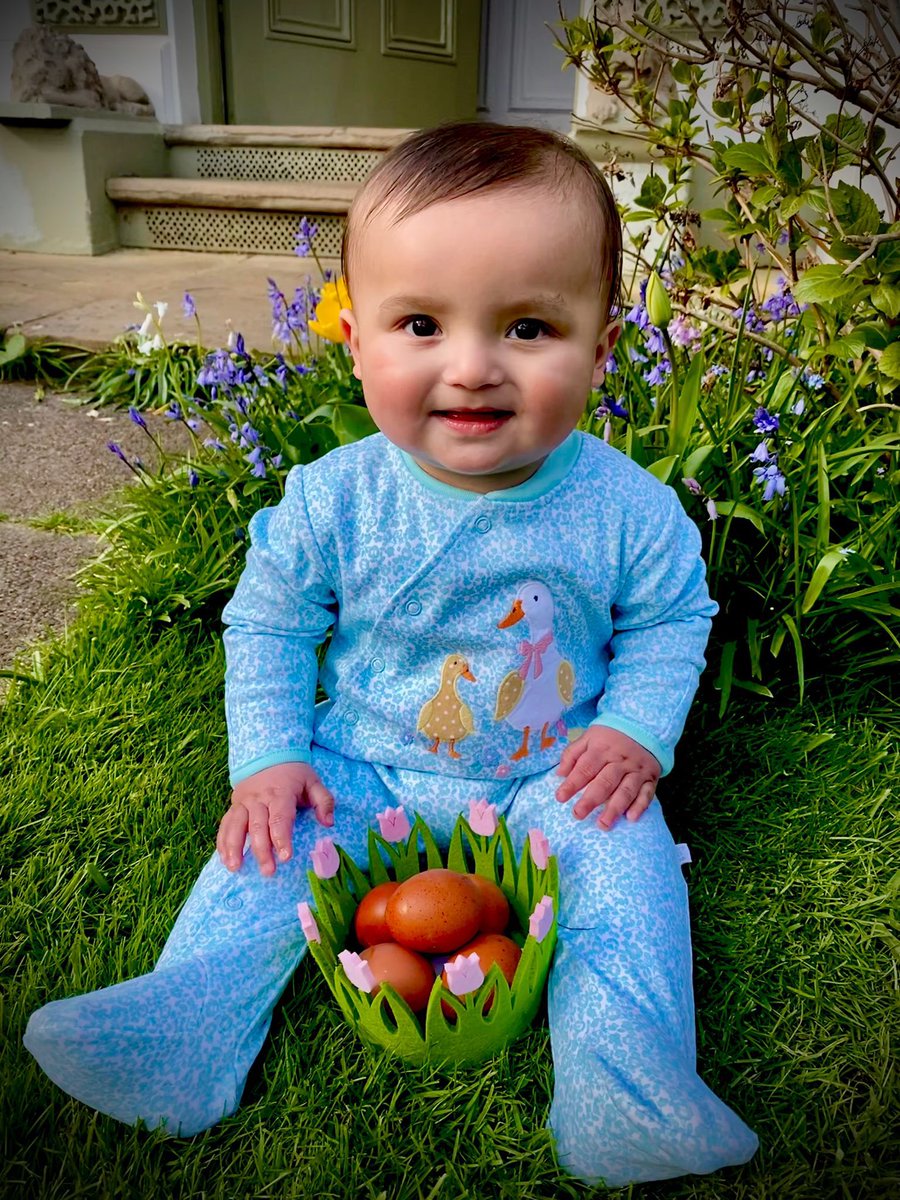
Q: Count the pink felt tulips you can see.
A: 8